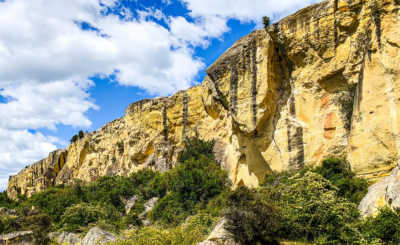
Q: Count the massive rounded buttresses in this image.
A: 1